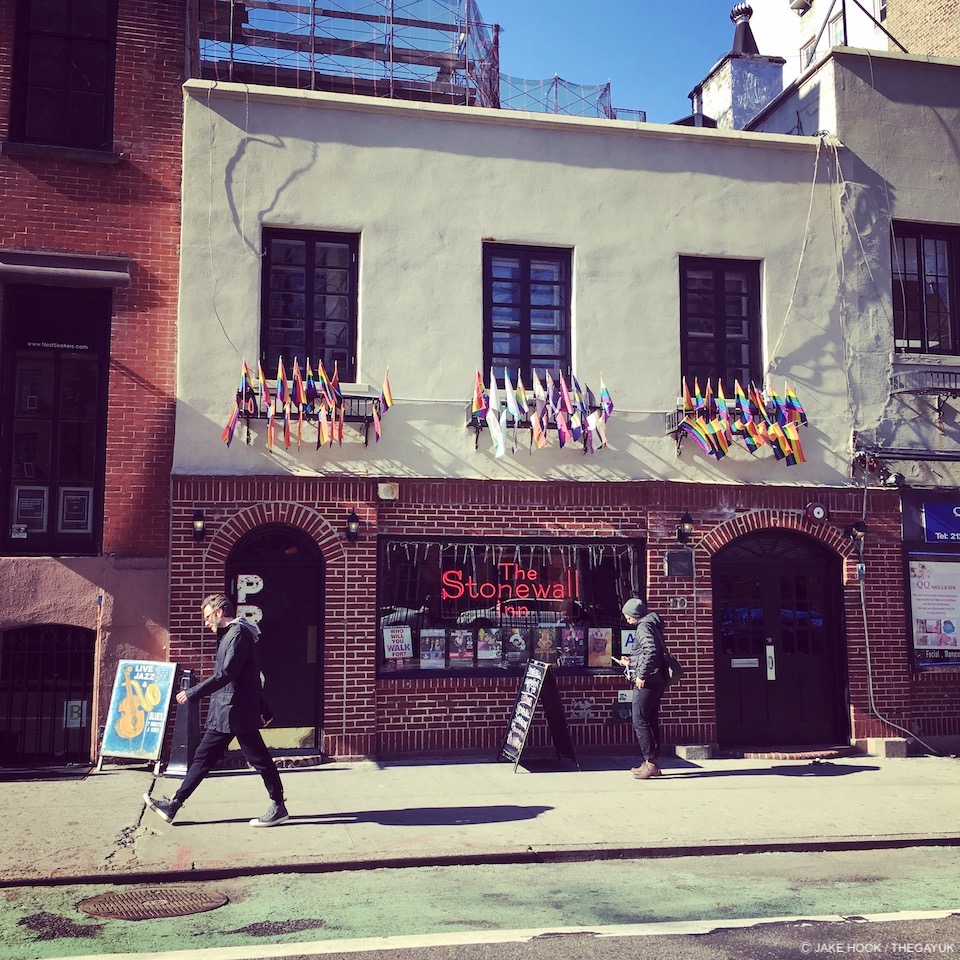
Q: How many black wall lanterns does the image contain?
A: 4